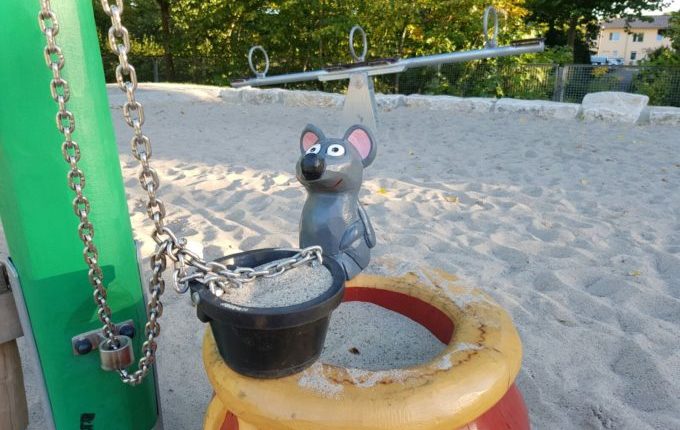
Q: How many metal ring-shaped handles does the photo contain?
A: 3